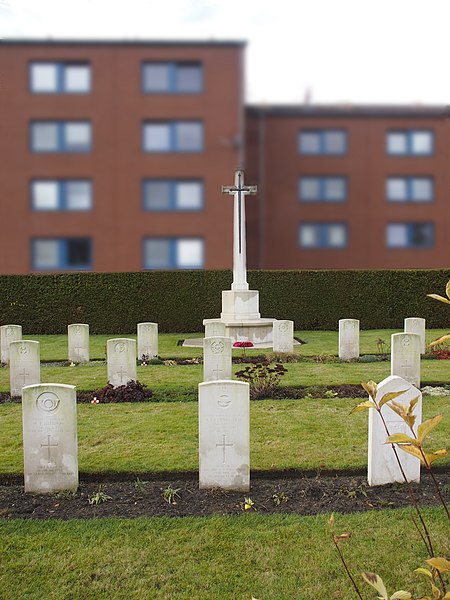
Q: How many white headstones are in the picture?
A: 14